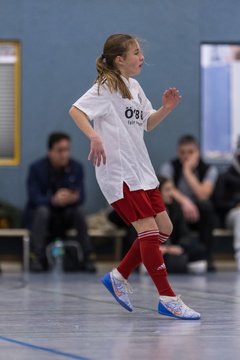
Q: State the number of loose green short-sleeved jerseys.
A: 0